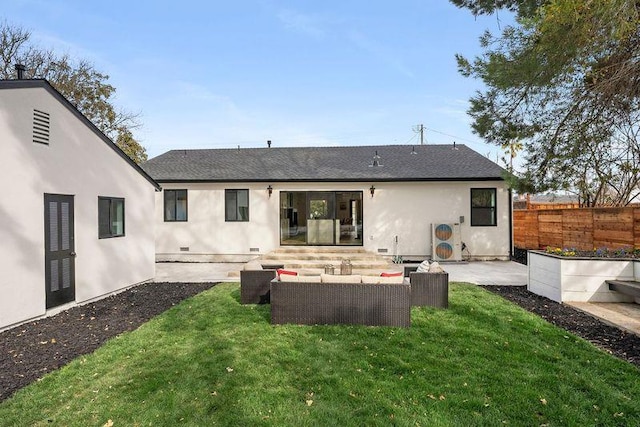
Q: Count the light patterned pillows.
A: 1